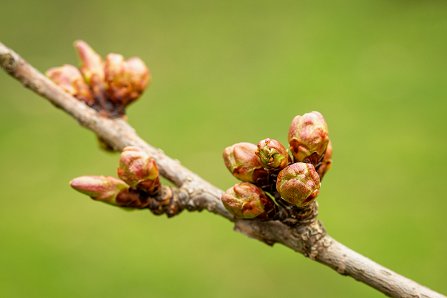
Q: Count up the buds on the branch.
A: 12